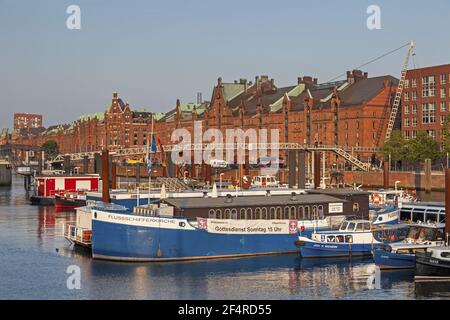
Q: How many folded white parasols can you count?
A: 2